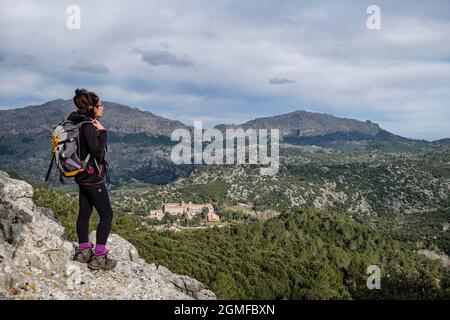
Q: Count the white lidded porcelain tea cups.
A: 0